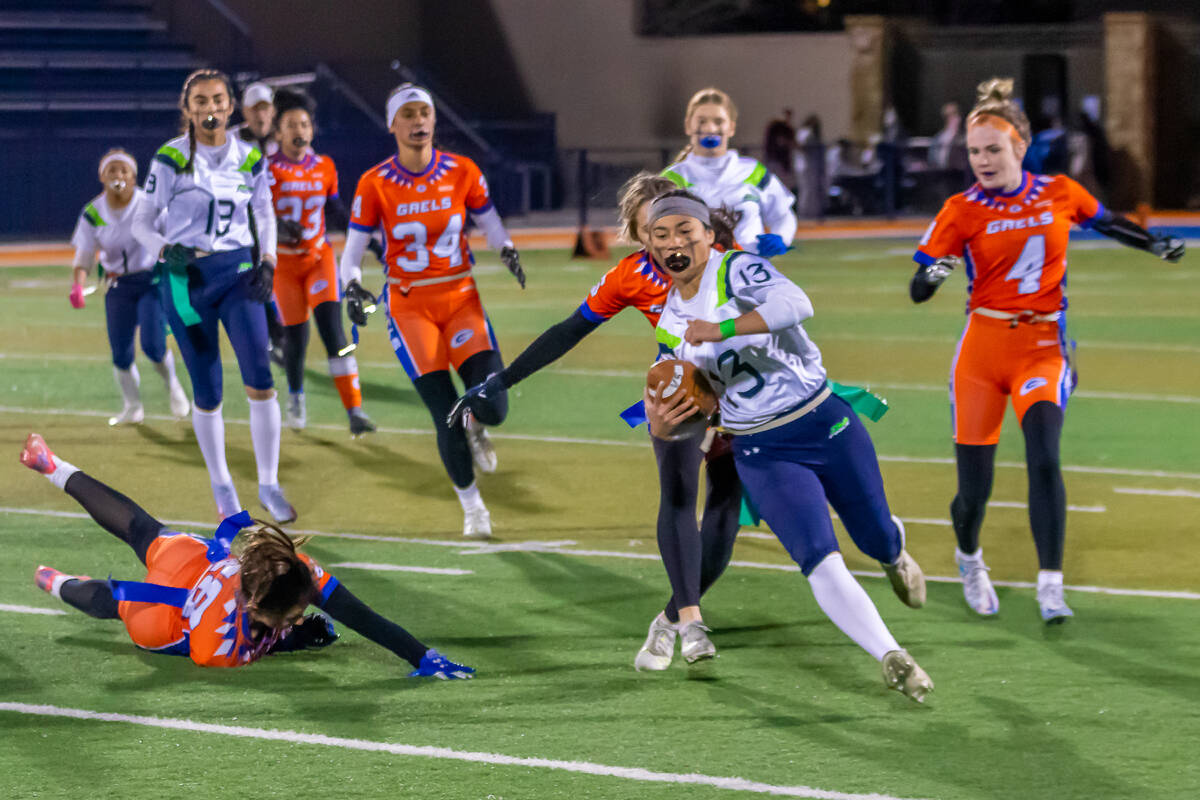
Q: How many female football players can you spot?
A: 9